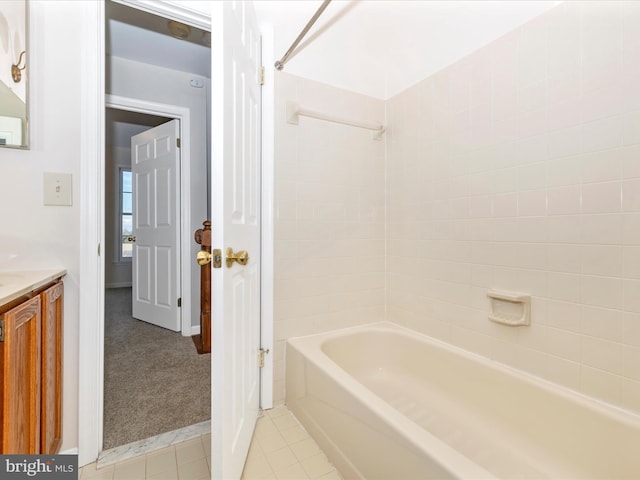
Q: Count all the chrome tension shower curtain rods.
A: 1